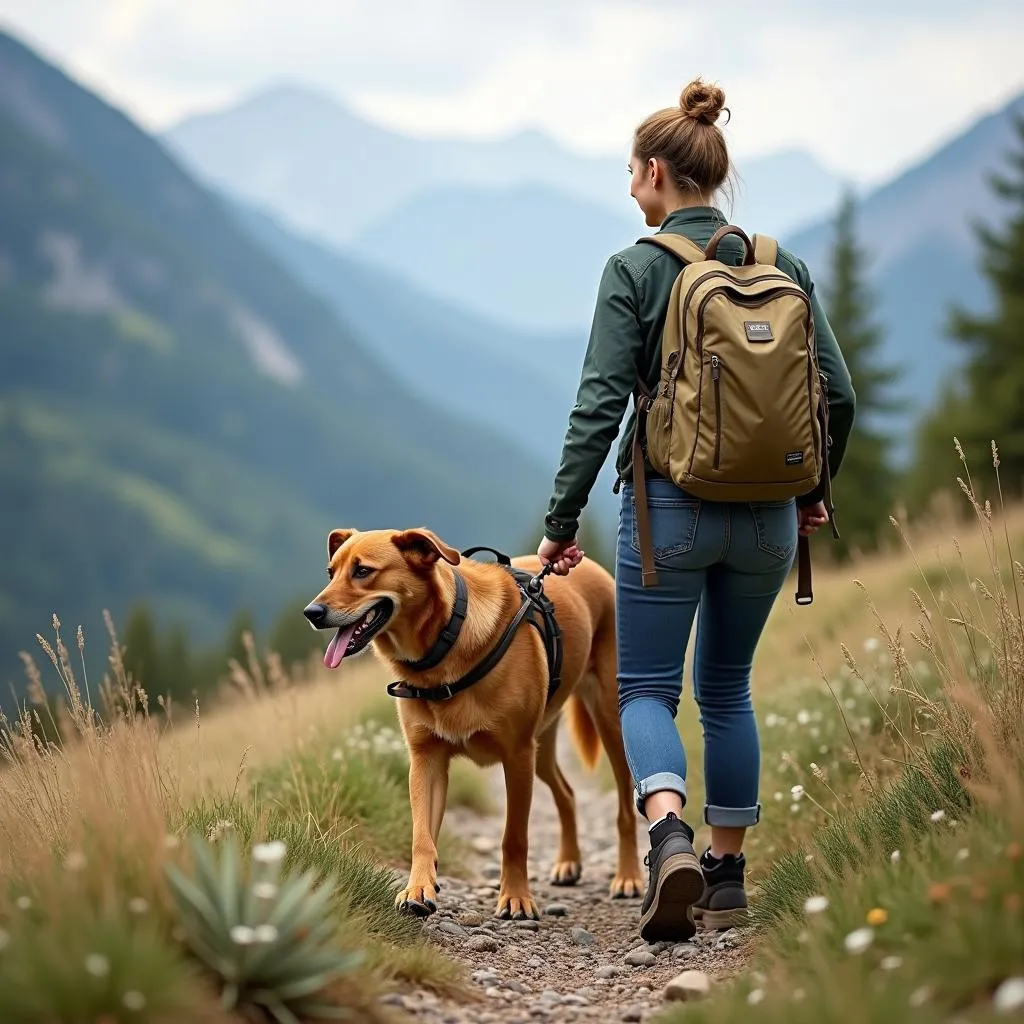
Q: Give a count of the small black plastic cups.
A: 0